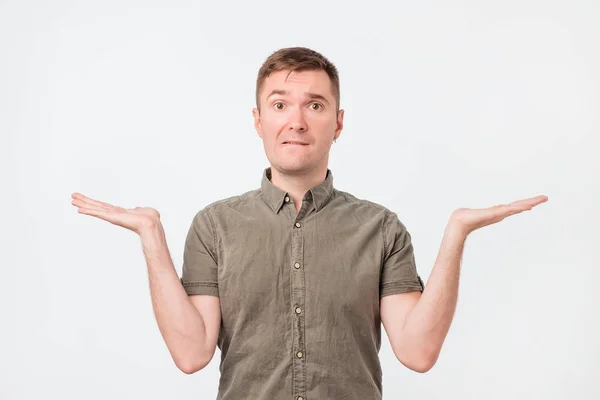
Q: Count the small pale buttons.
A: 6